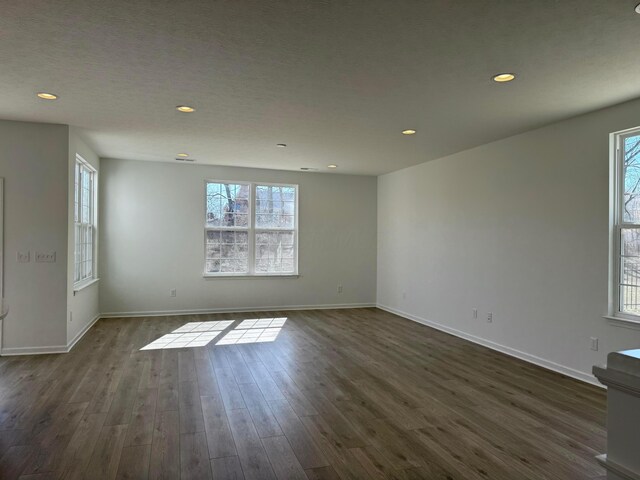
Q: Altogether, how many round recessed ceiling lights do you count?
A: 6